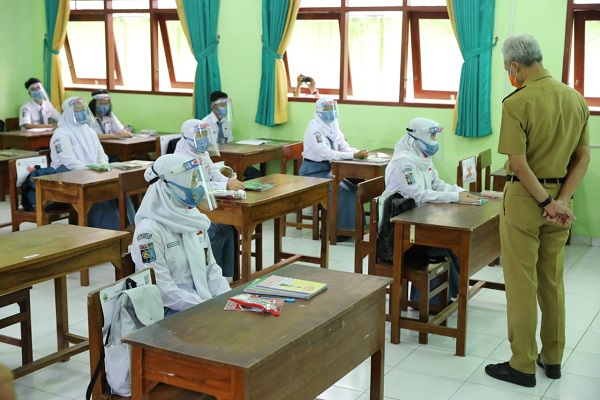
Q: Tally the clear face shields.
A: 8